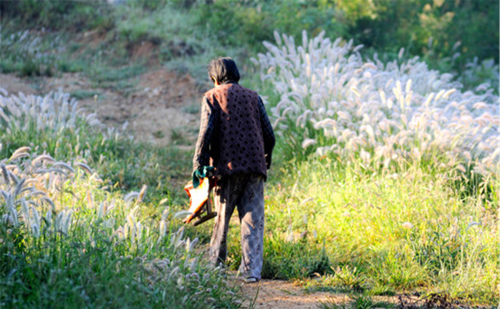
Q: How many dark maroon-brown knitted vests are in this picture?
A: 1